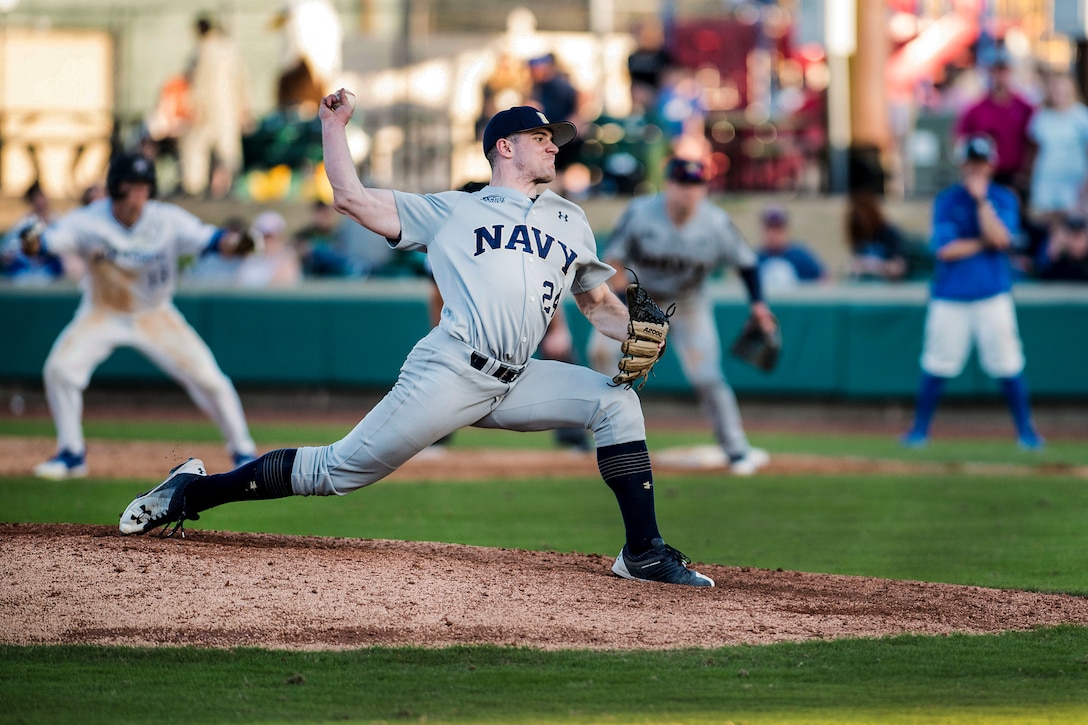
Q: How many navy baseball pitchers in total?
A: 1